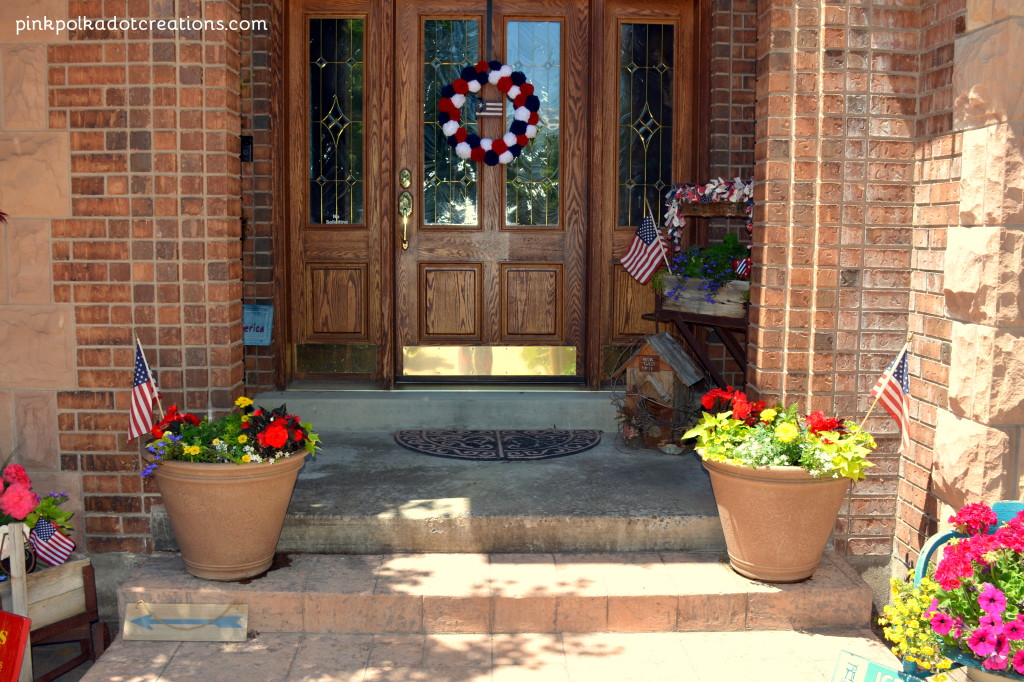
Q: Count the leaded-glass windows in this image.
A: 4